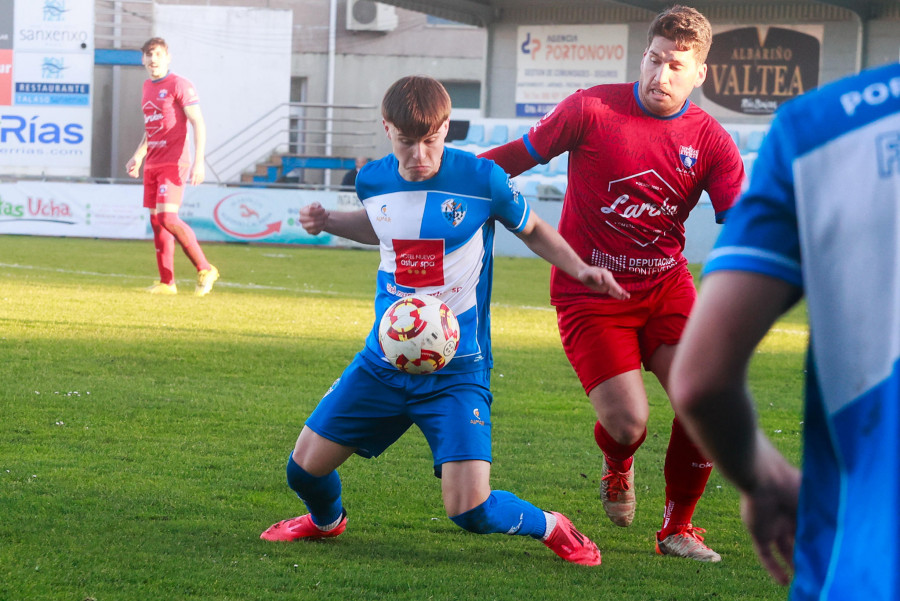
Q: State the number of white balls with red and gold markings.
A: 1